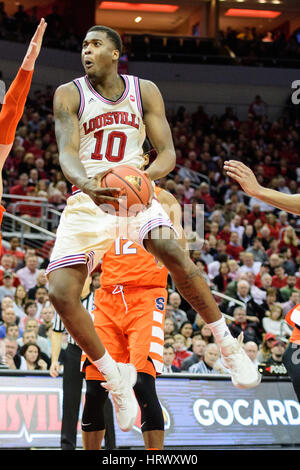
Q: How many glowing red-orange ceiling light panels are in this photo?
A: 2